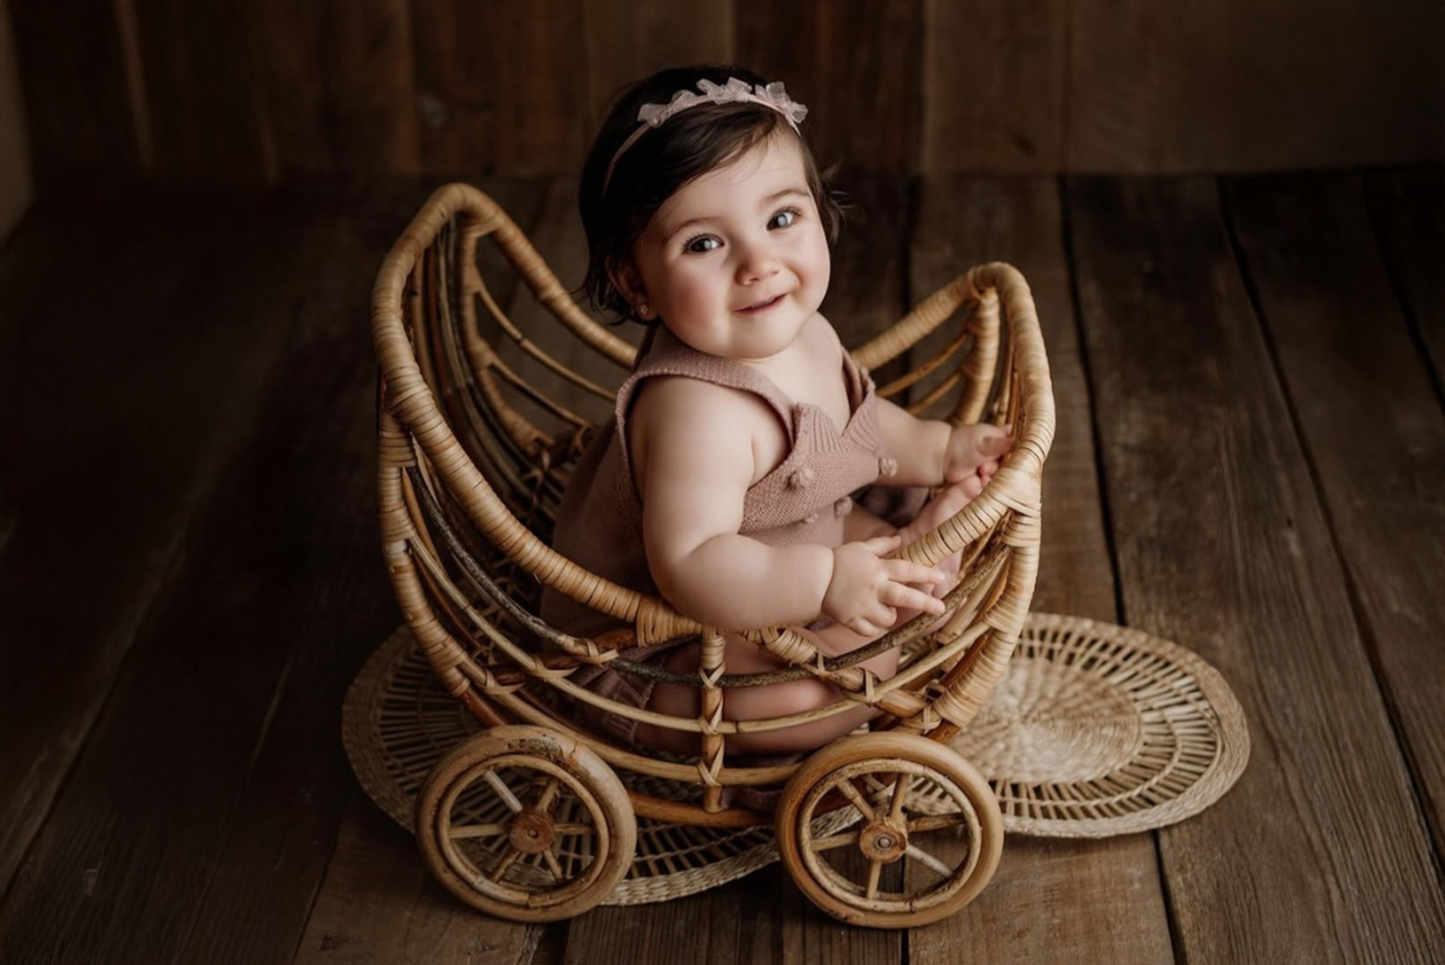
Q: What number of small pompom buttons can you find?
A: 4